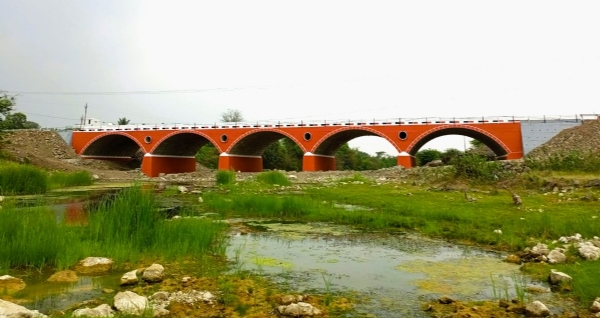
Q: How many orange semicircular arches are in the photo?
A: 5